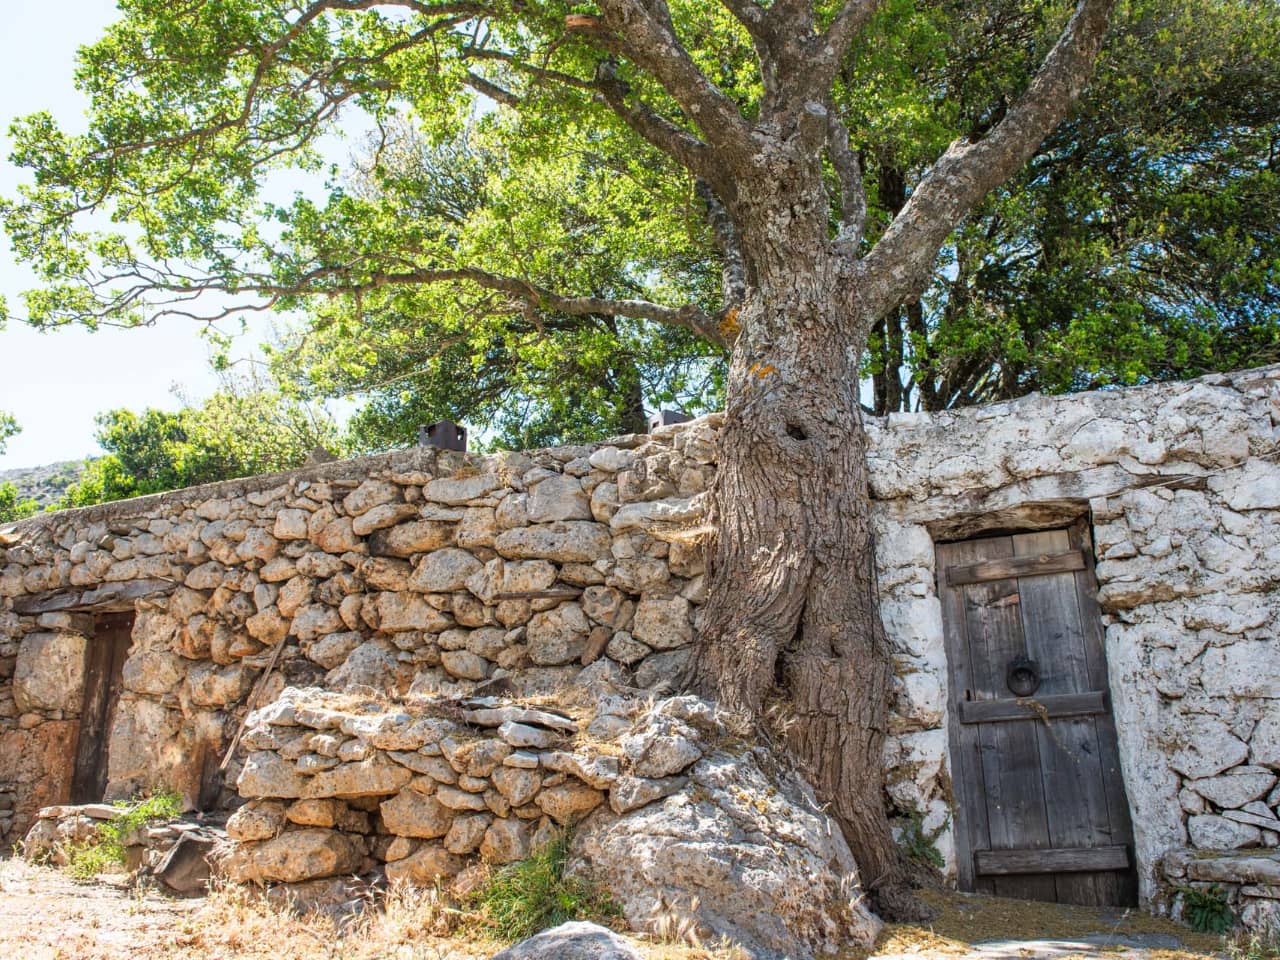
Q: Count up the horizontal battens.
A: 3